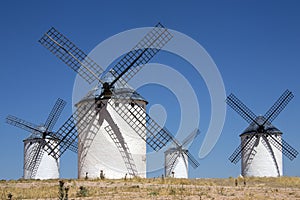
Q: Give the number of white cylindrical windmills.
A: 4